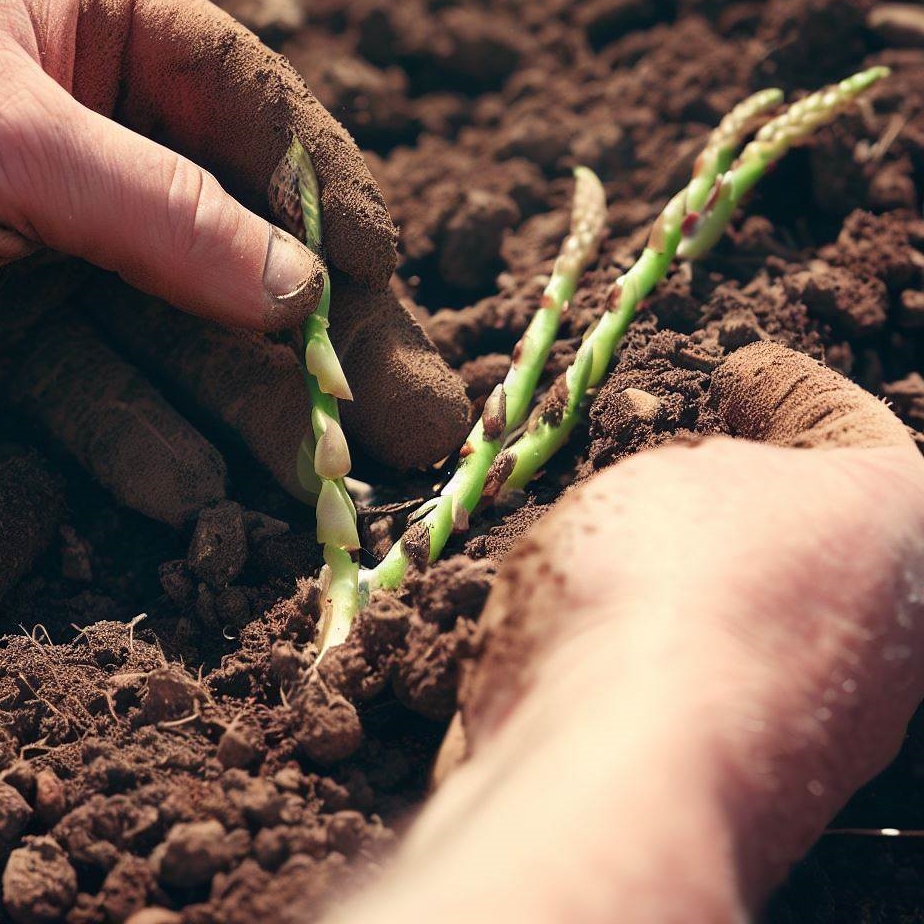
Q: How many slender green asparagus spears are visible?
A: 4